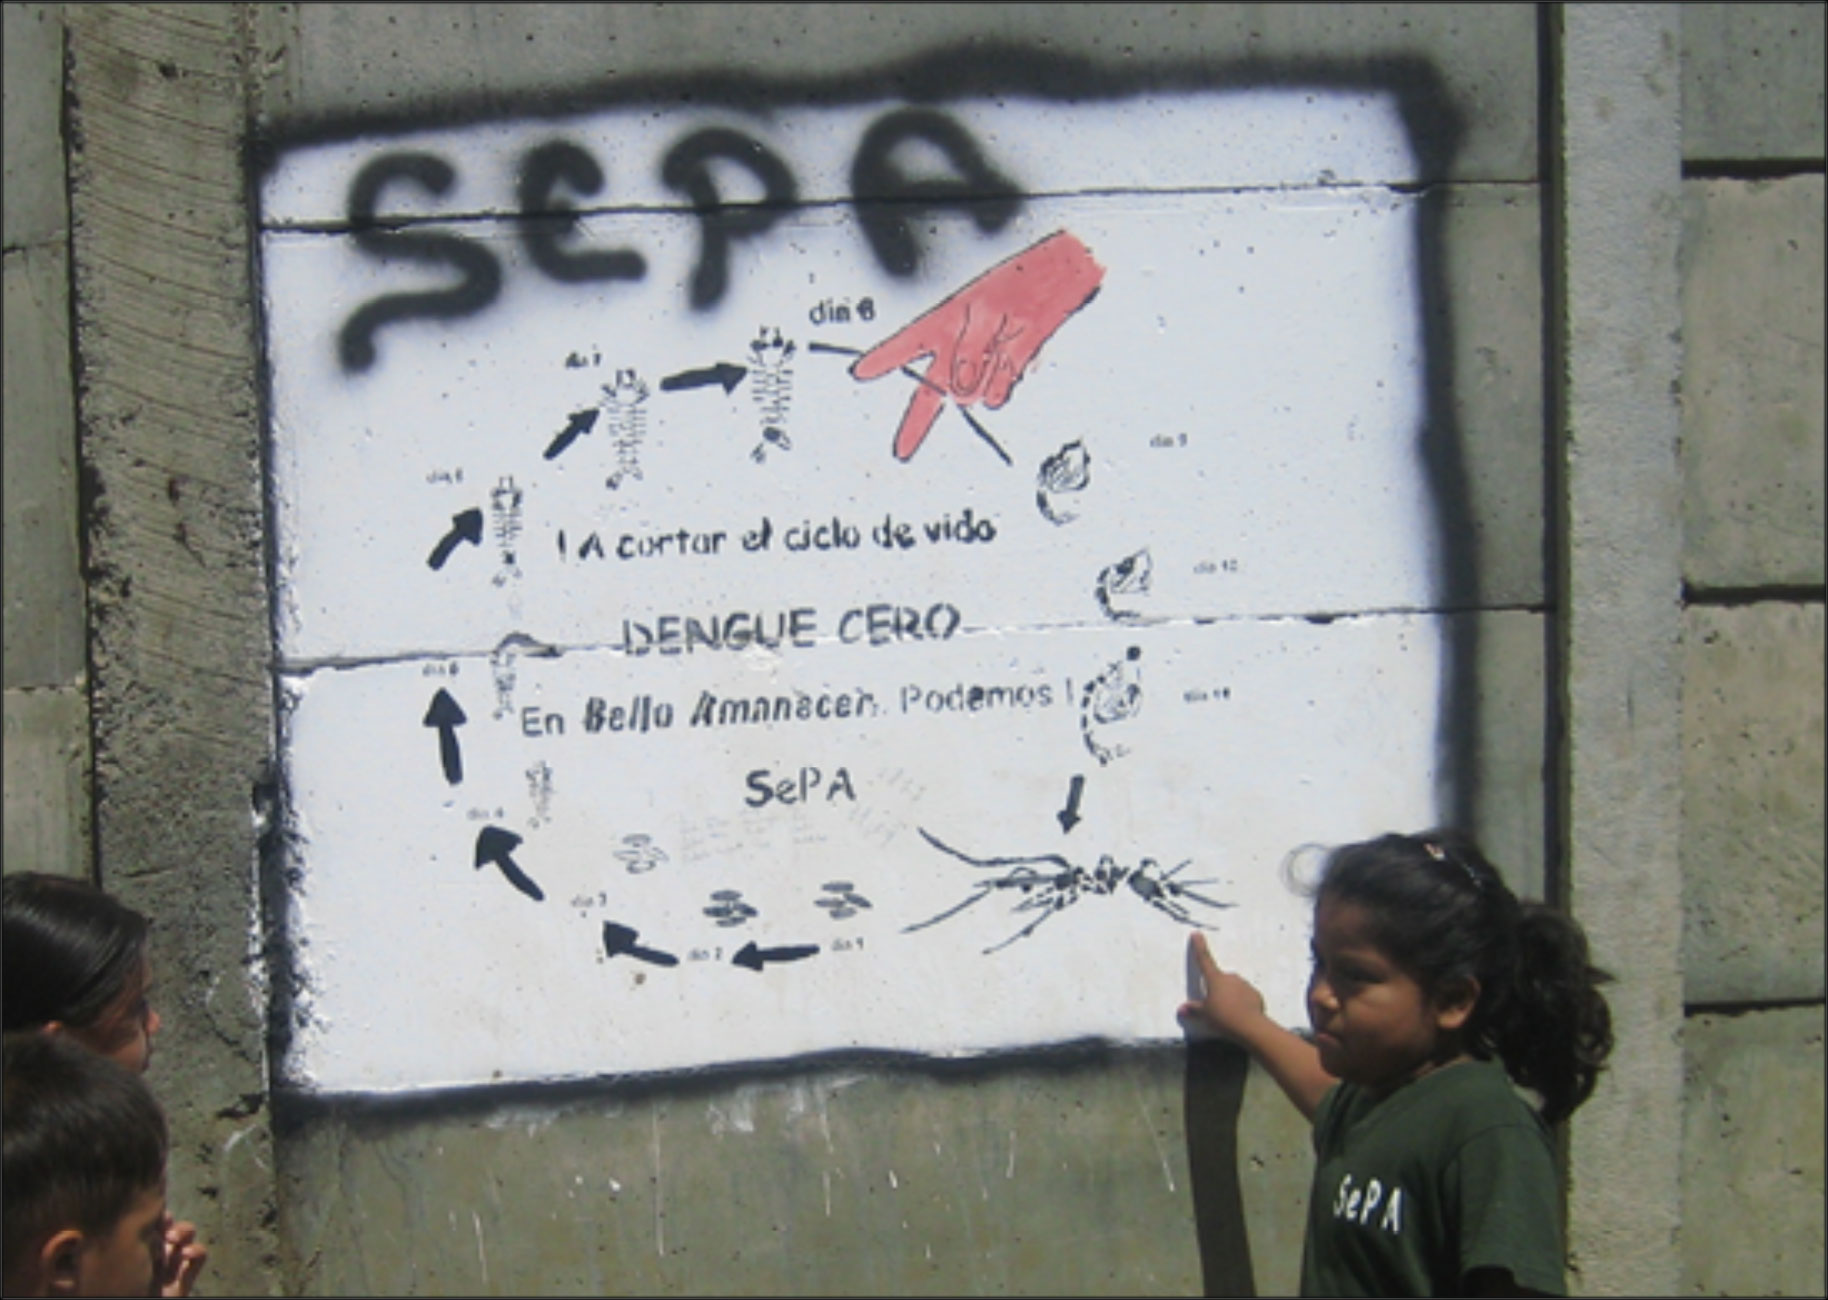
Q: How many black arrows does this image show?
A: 8